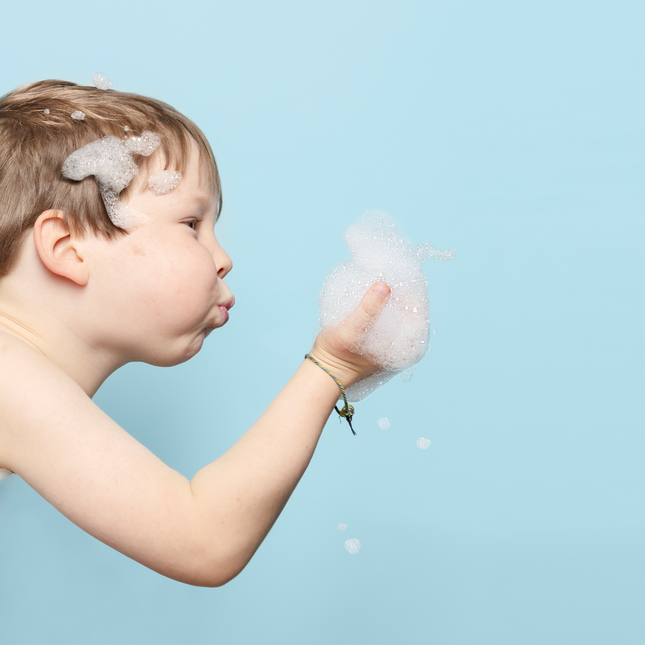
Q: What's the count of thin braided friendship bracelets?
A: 1